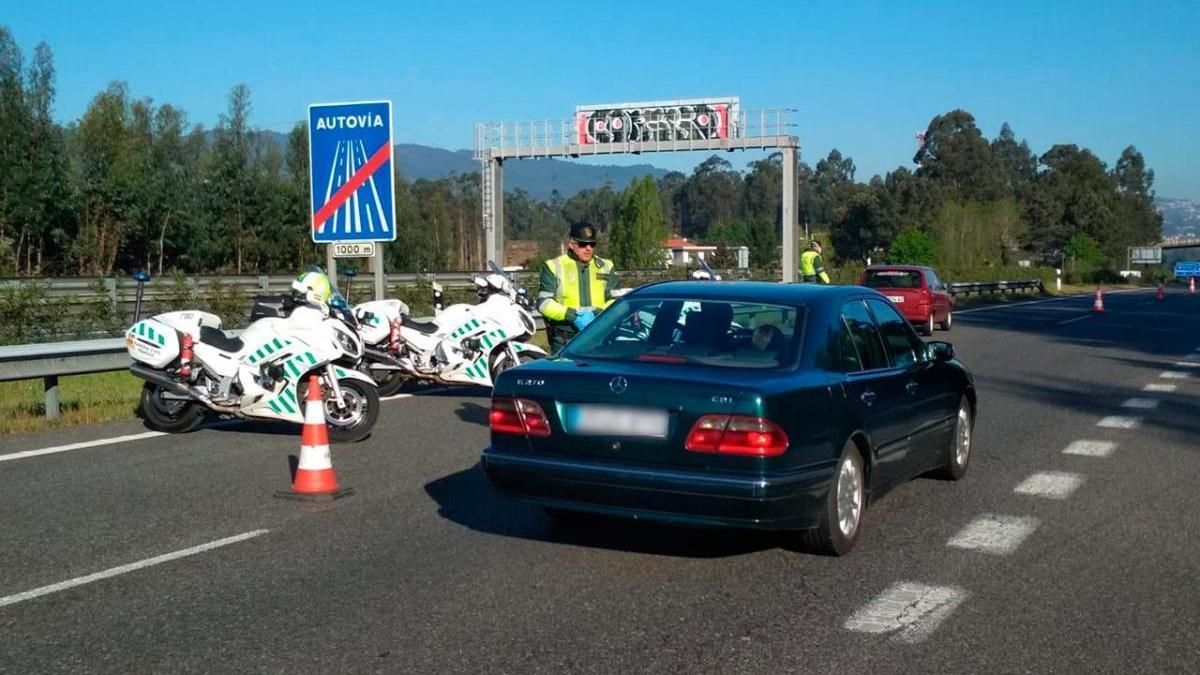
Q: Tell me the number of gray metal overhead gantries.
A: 1